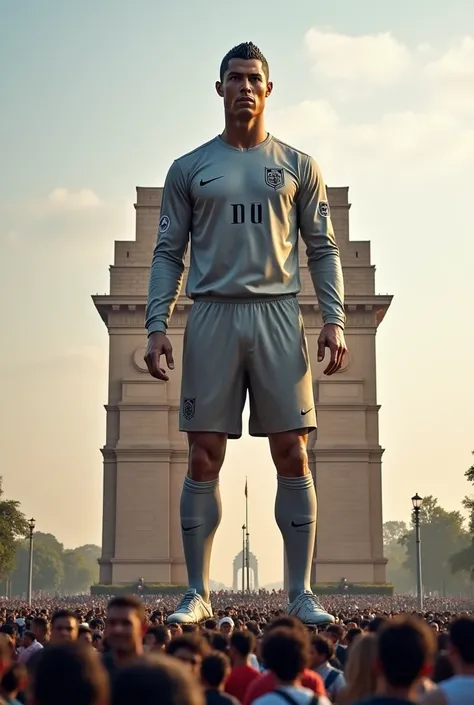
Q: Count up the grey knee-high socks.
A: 2